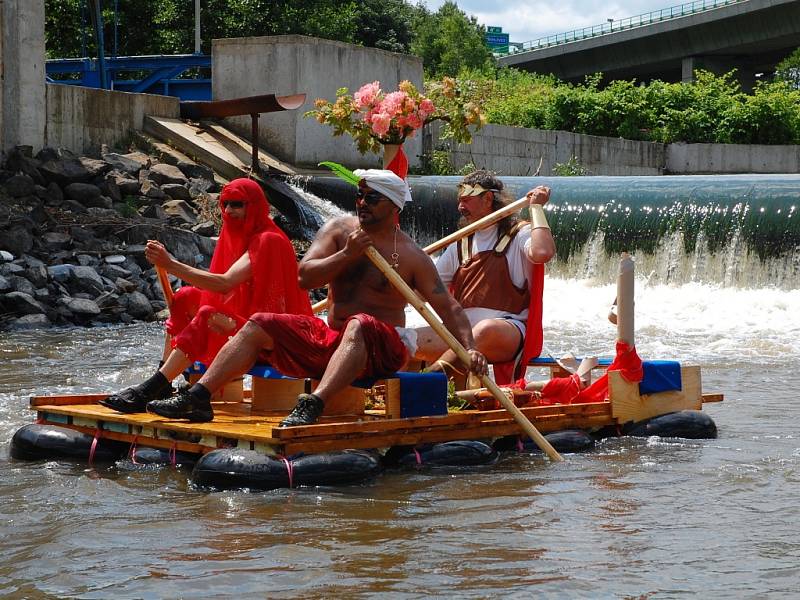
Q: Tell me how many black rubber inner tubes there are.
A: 6